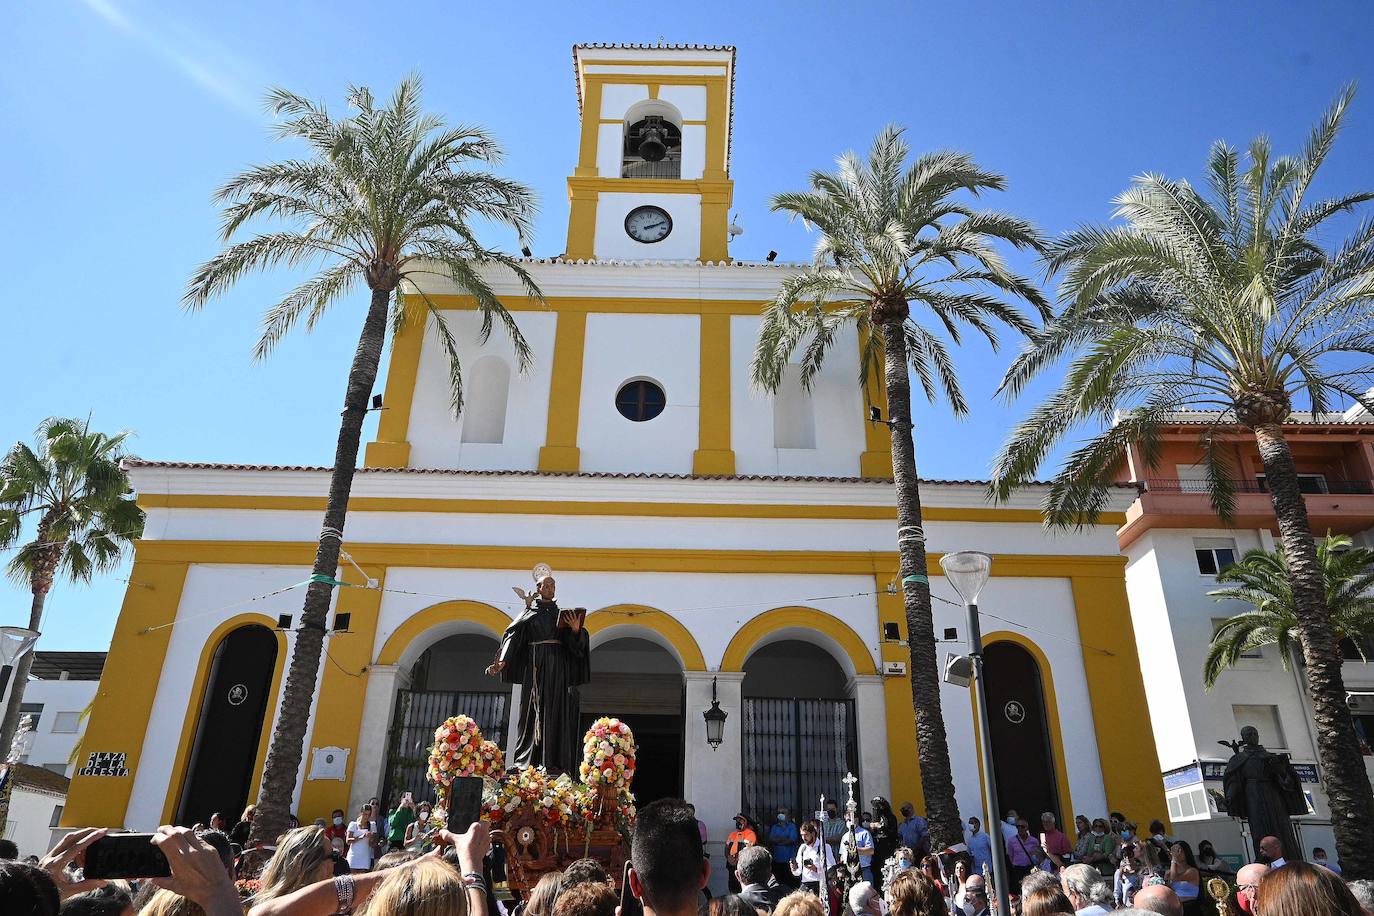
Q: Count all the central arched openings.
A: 3